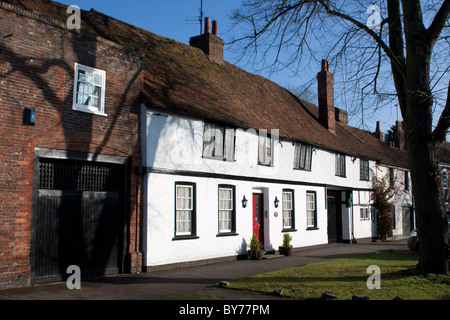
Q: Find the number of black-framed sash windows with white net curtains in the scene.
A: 4